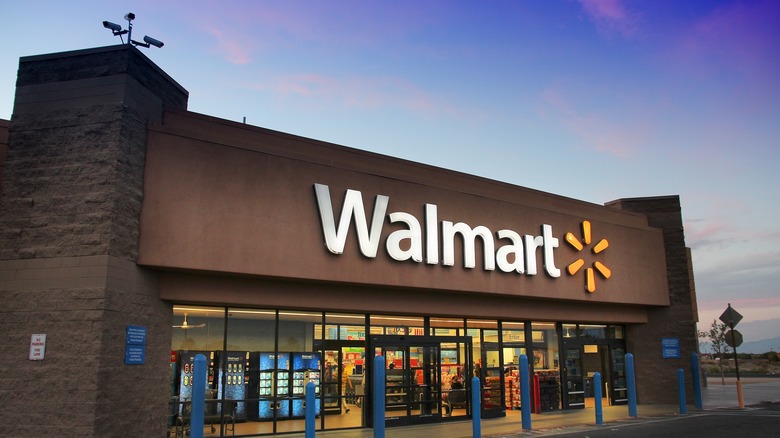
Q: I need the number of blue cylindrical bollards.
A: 9